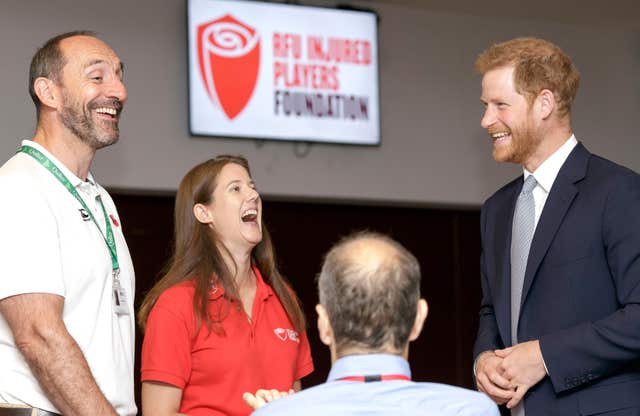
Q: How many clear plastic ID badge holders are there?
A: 1